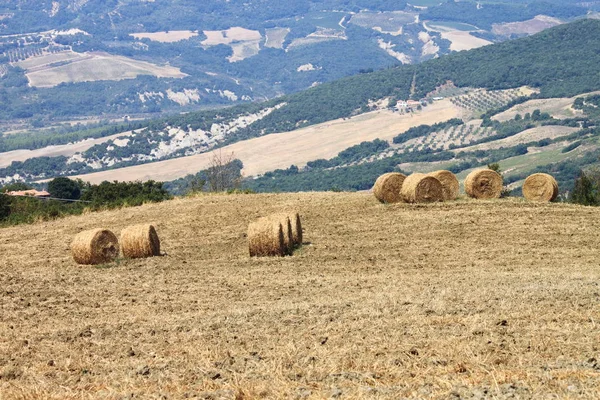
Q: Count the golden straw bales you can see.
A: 10